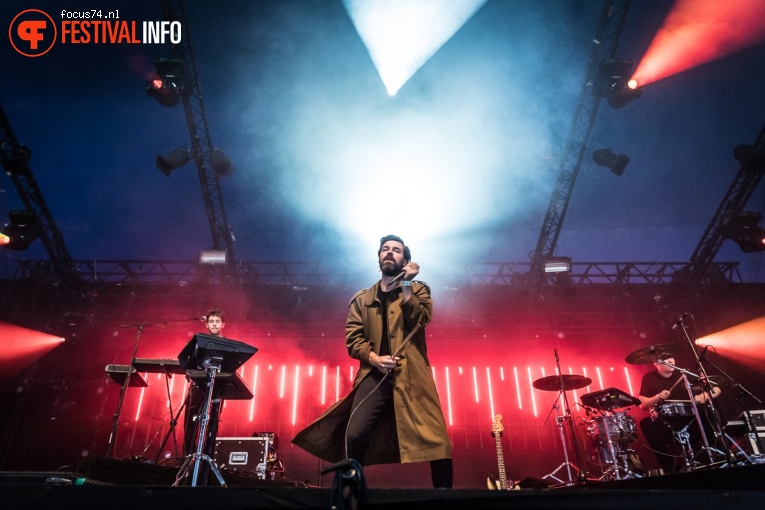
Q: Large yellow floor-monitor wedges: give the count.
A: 0